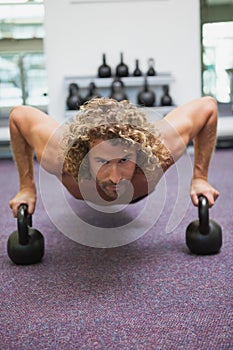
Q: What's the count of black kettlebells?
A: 11